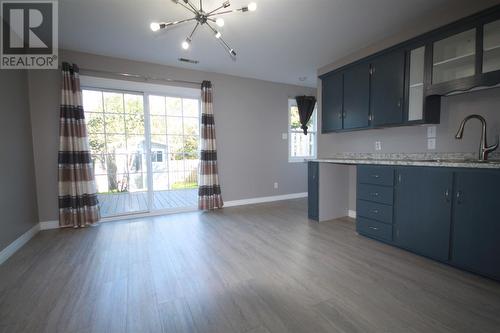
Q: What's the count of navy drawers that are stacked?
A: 4